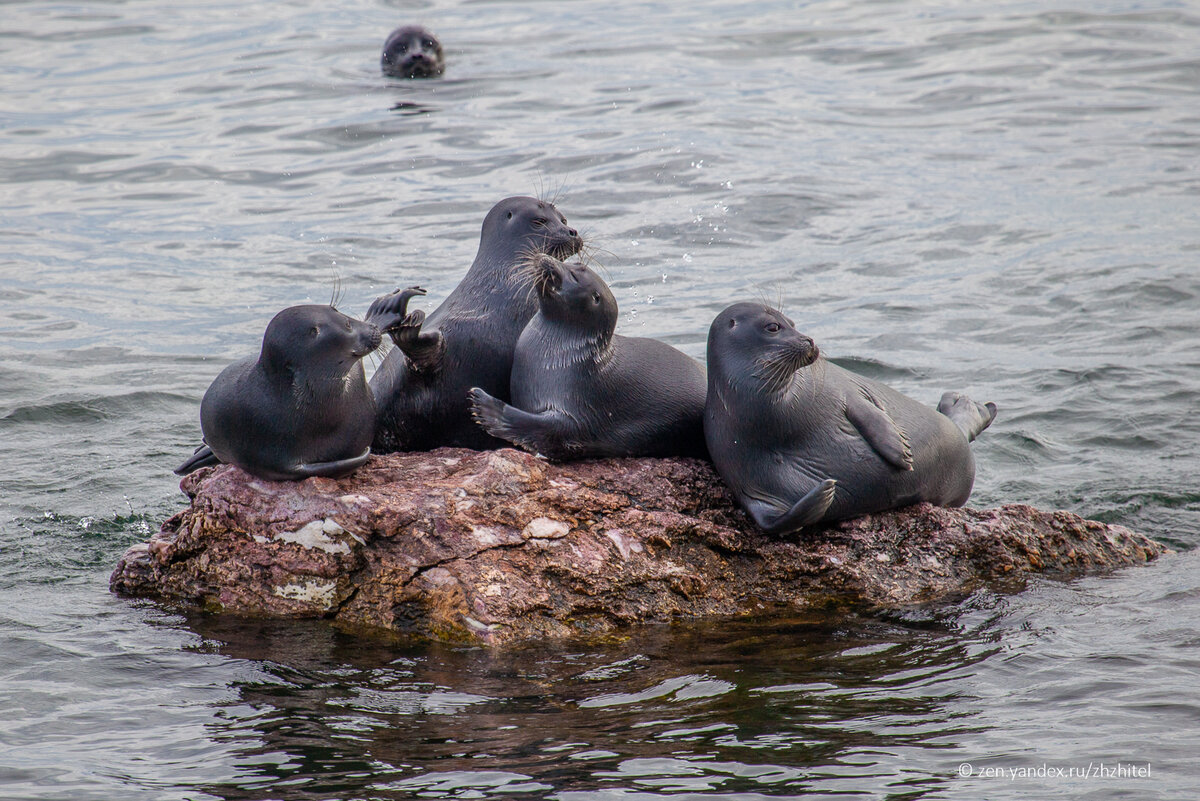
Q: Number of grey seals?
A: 5